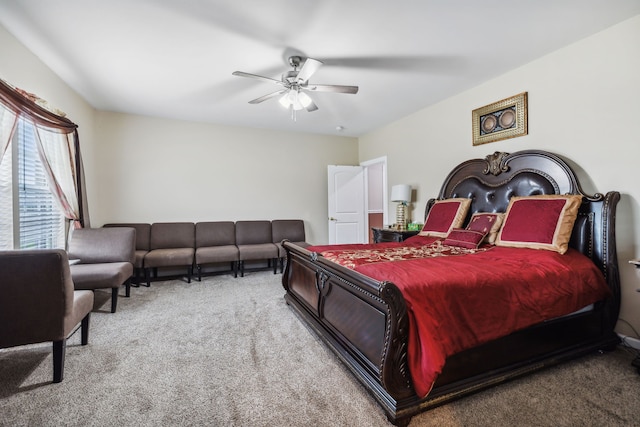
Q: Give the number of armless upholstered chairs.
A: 7